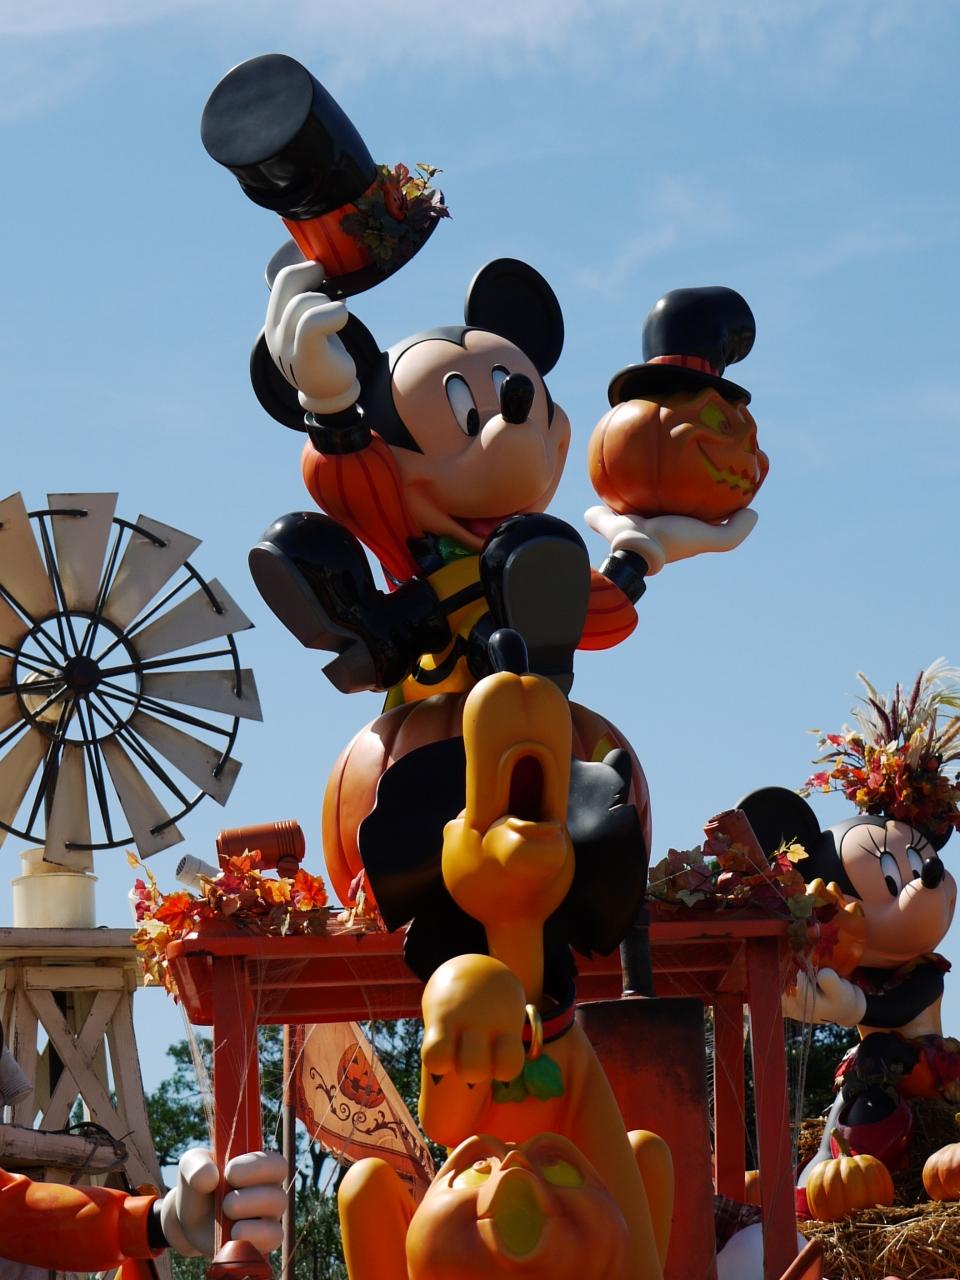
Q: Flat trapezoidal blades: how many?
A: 12